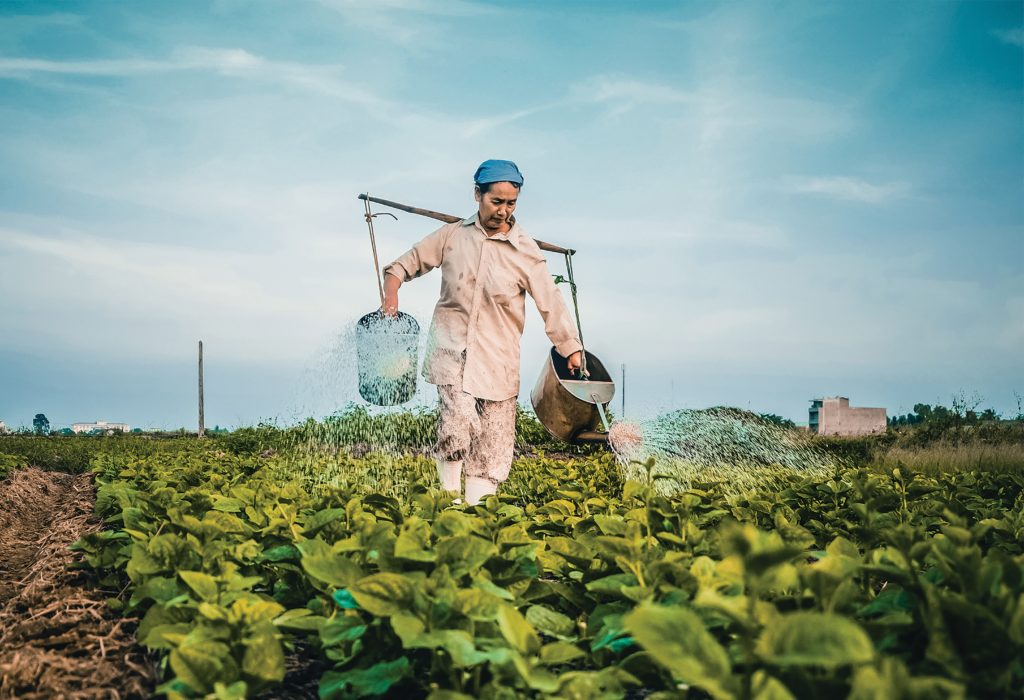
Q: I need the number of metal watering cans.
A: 2